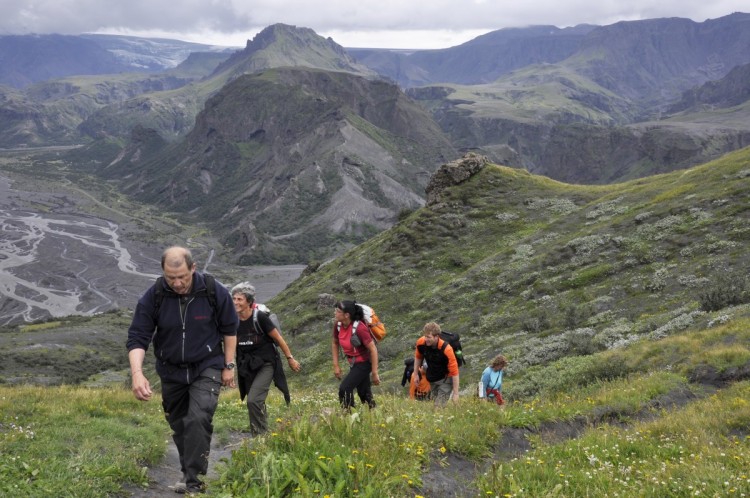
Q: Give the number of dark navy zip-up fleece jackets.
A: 1